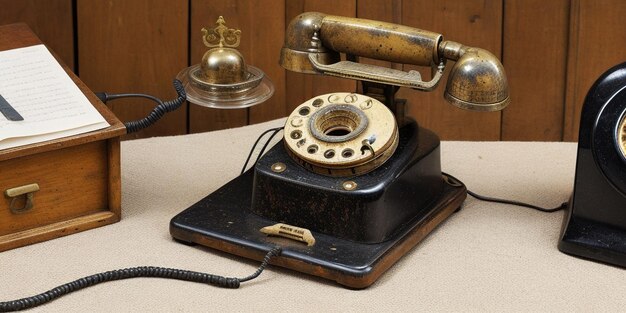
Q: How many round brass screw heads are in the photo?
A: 2